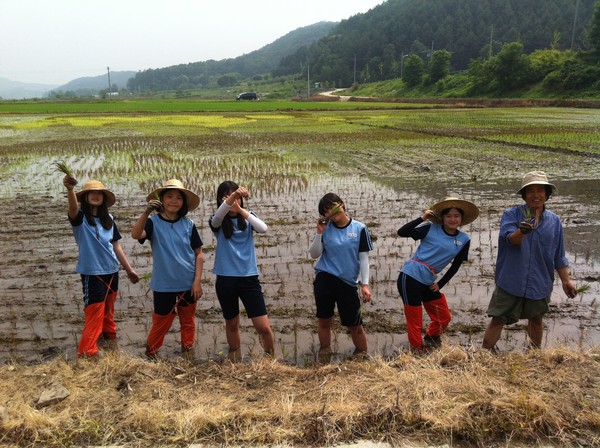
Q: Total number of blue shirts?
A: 6